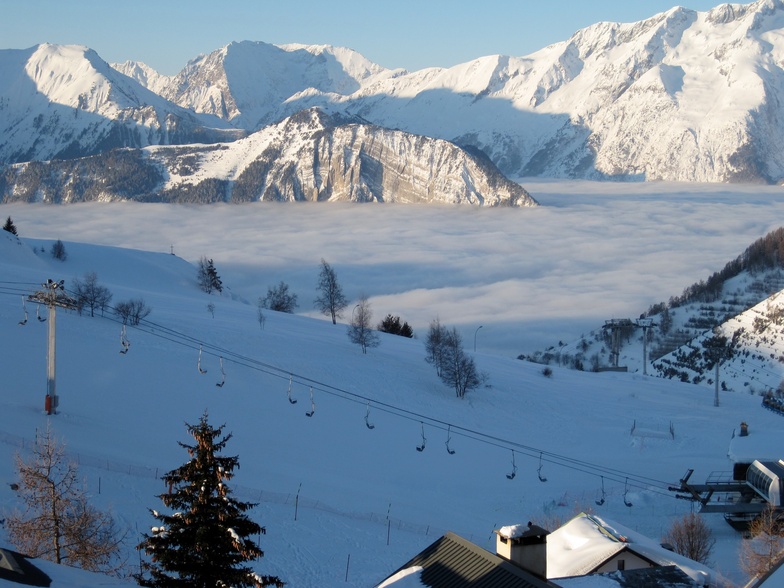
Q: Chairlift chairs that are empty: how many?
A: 15